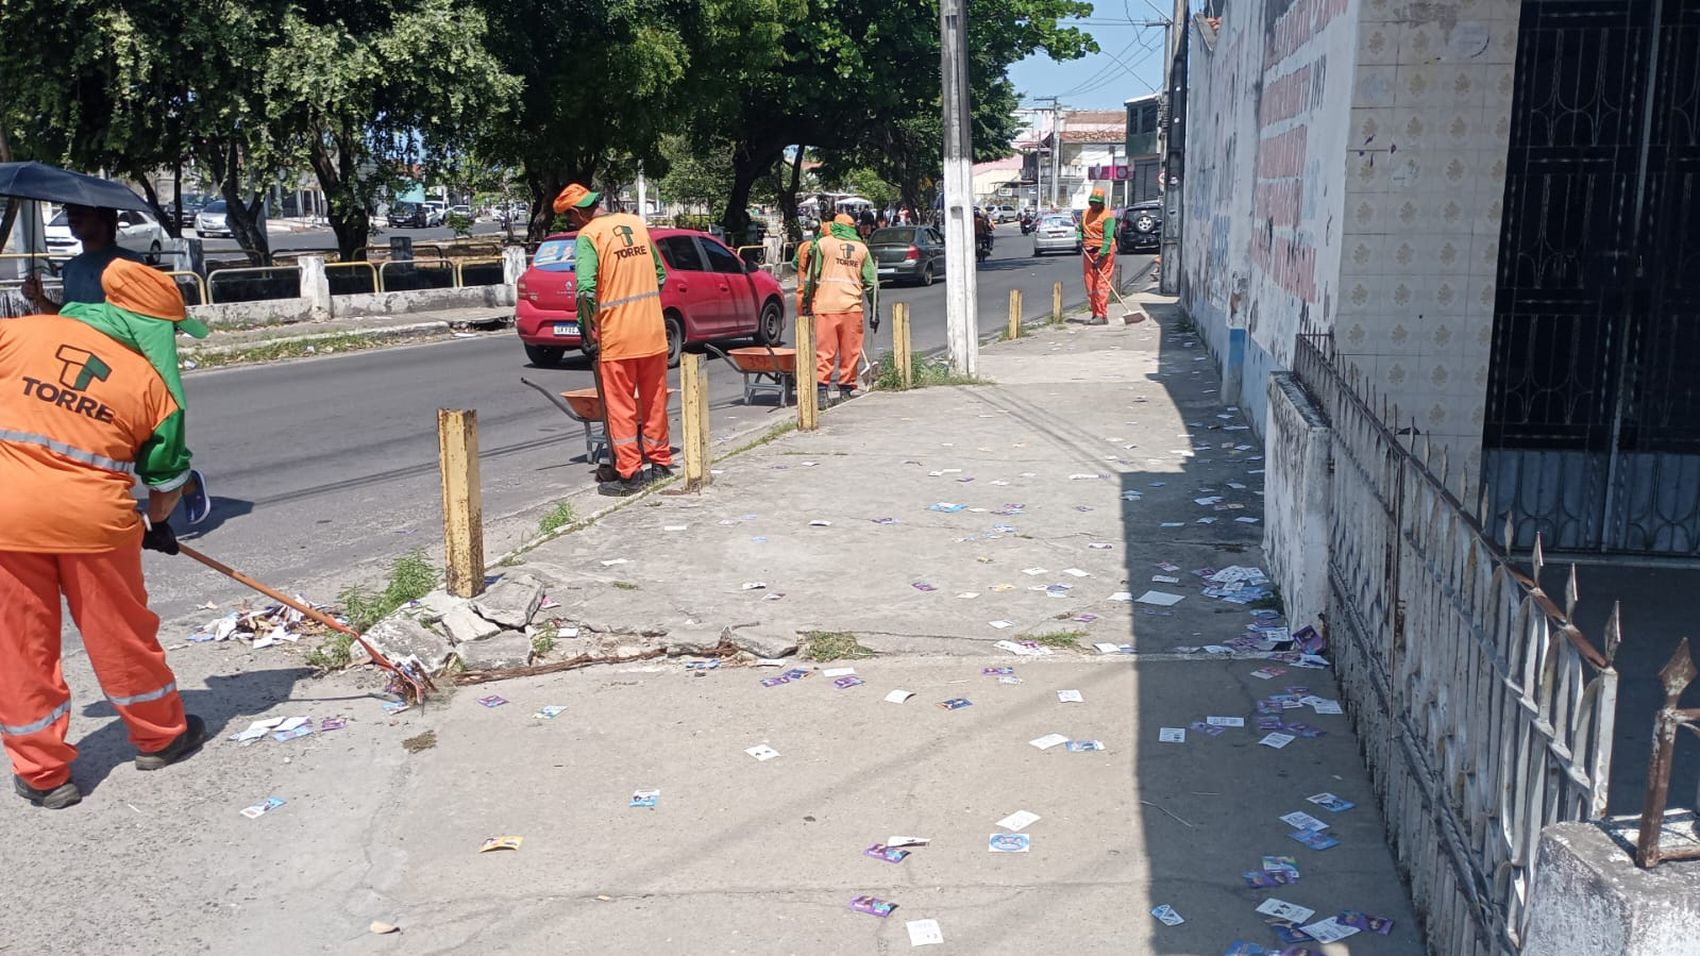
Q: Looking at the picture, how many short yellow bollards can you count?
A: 6